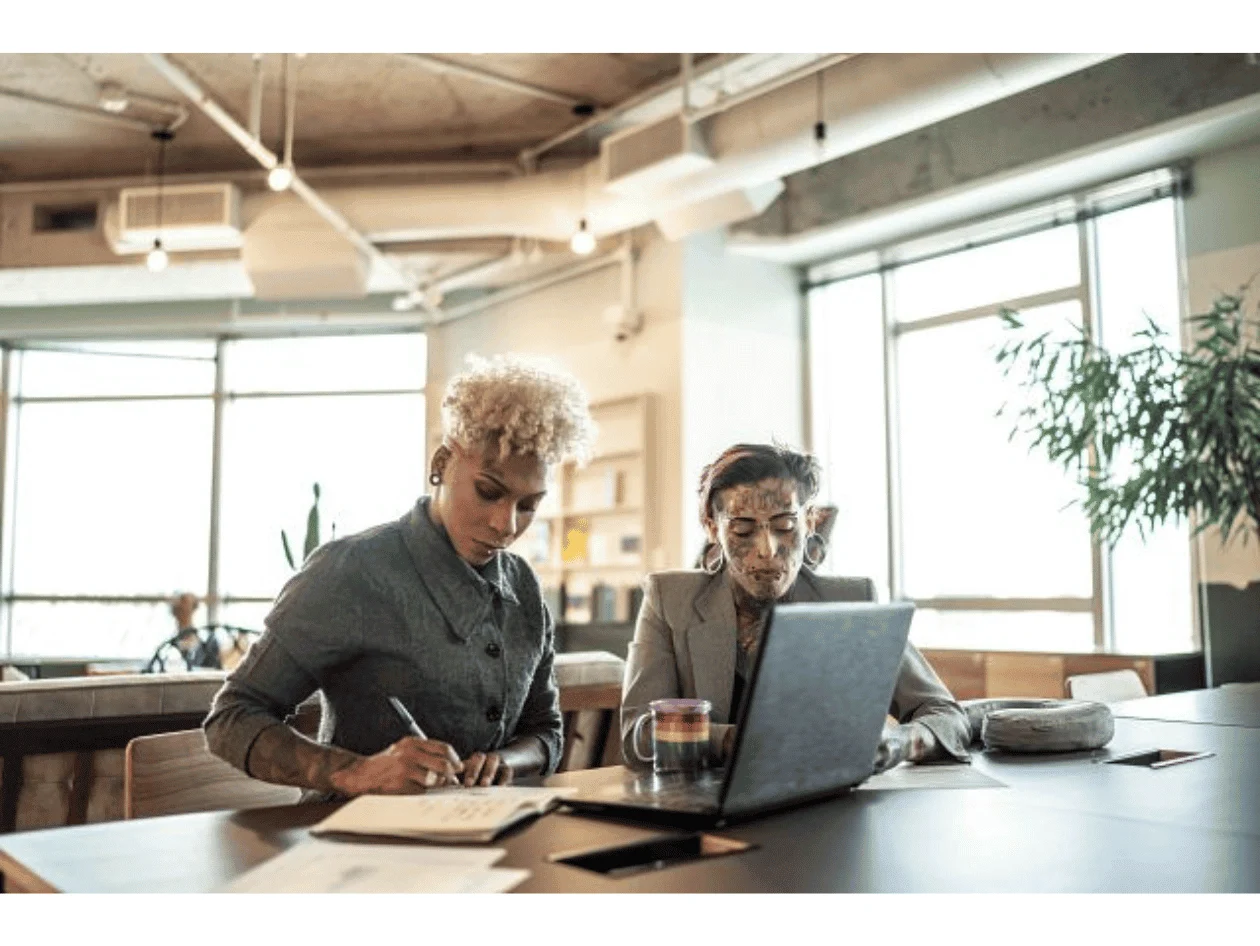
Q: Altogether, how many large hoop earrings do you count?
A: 2